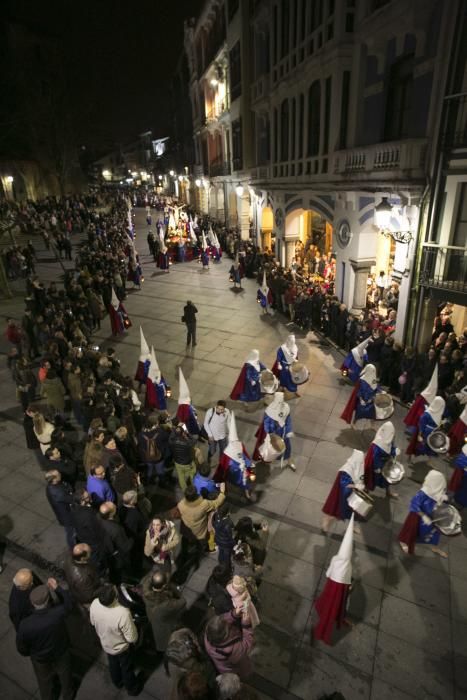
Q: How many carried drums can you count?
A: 8